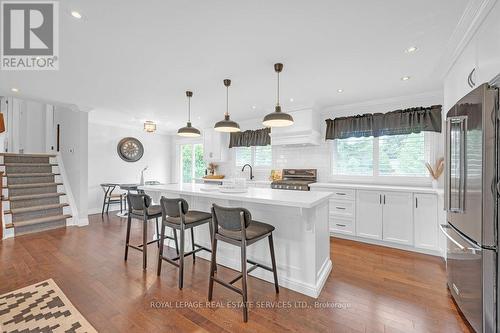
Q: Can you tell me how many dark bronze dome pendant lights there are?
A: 3